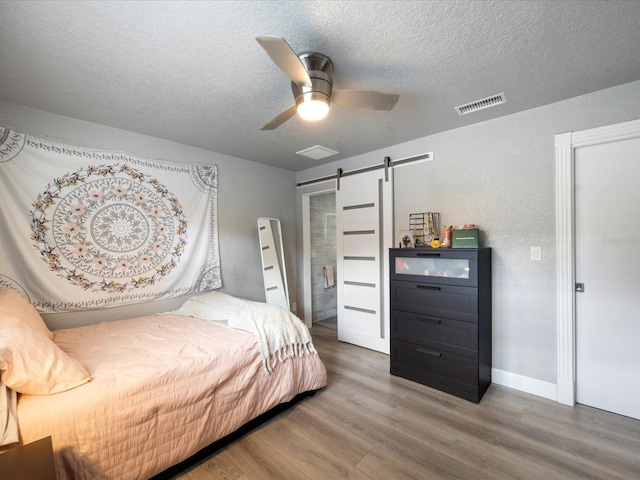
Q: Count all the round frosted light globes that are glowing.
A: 1